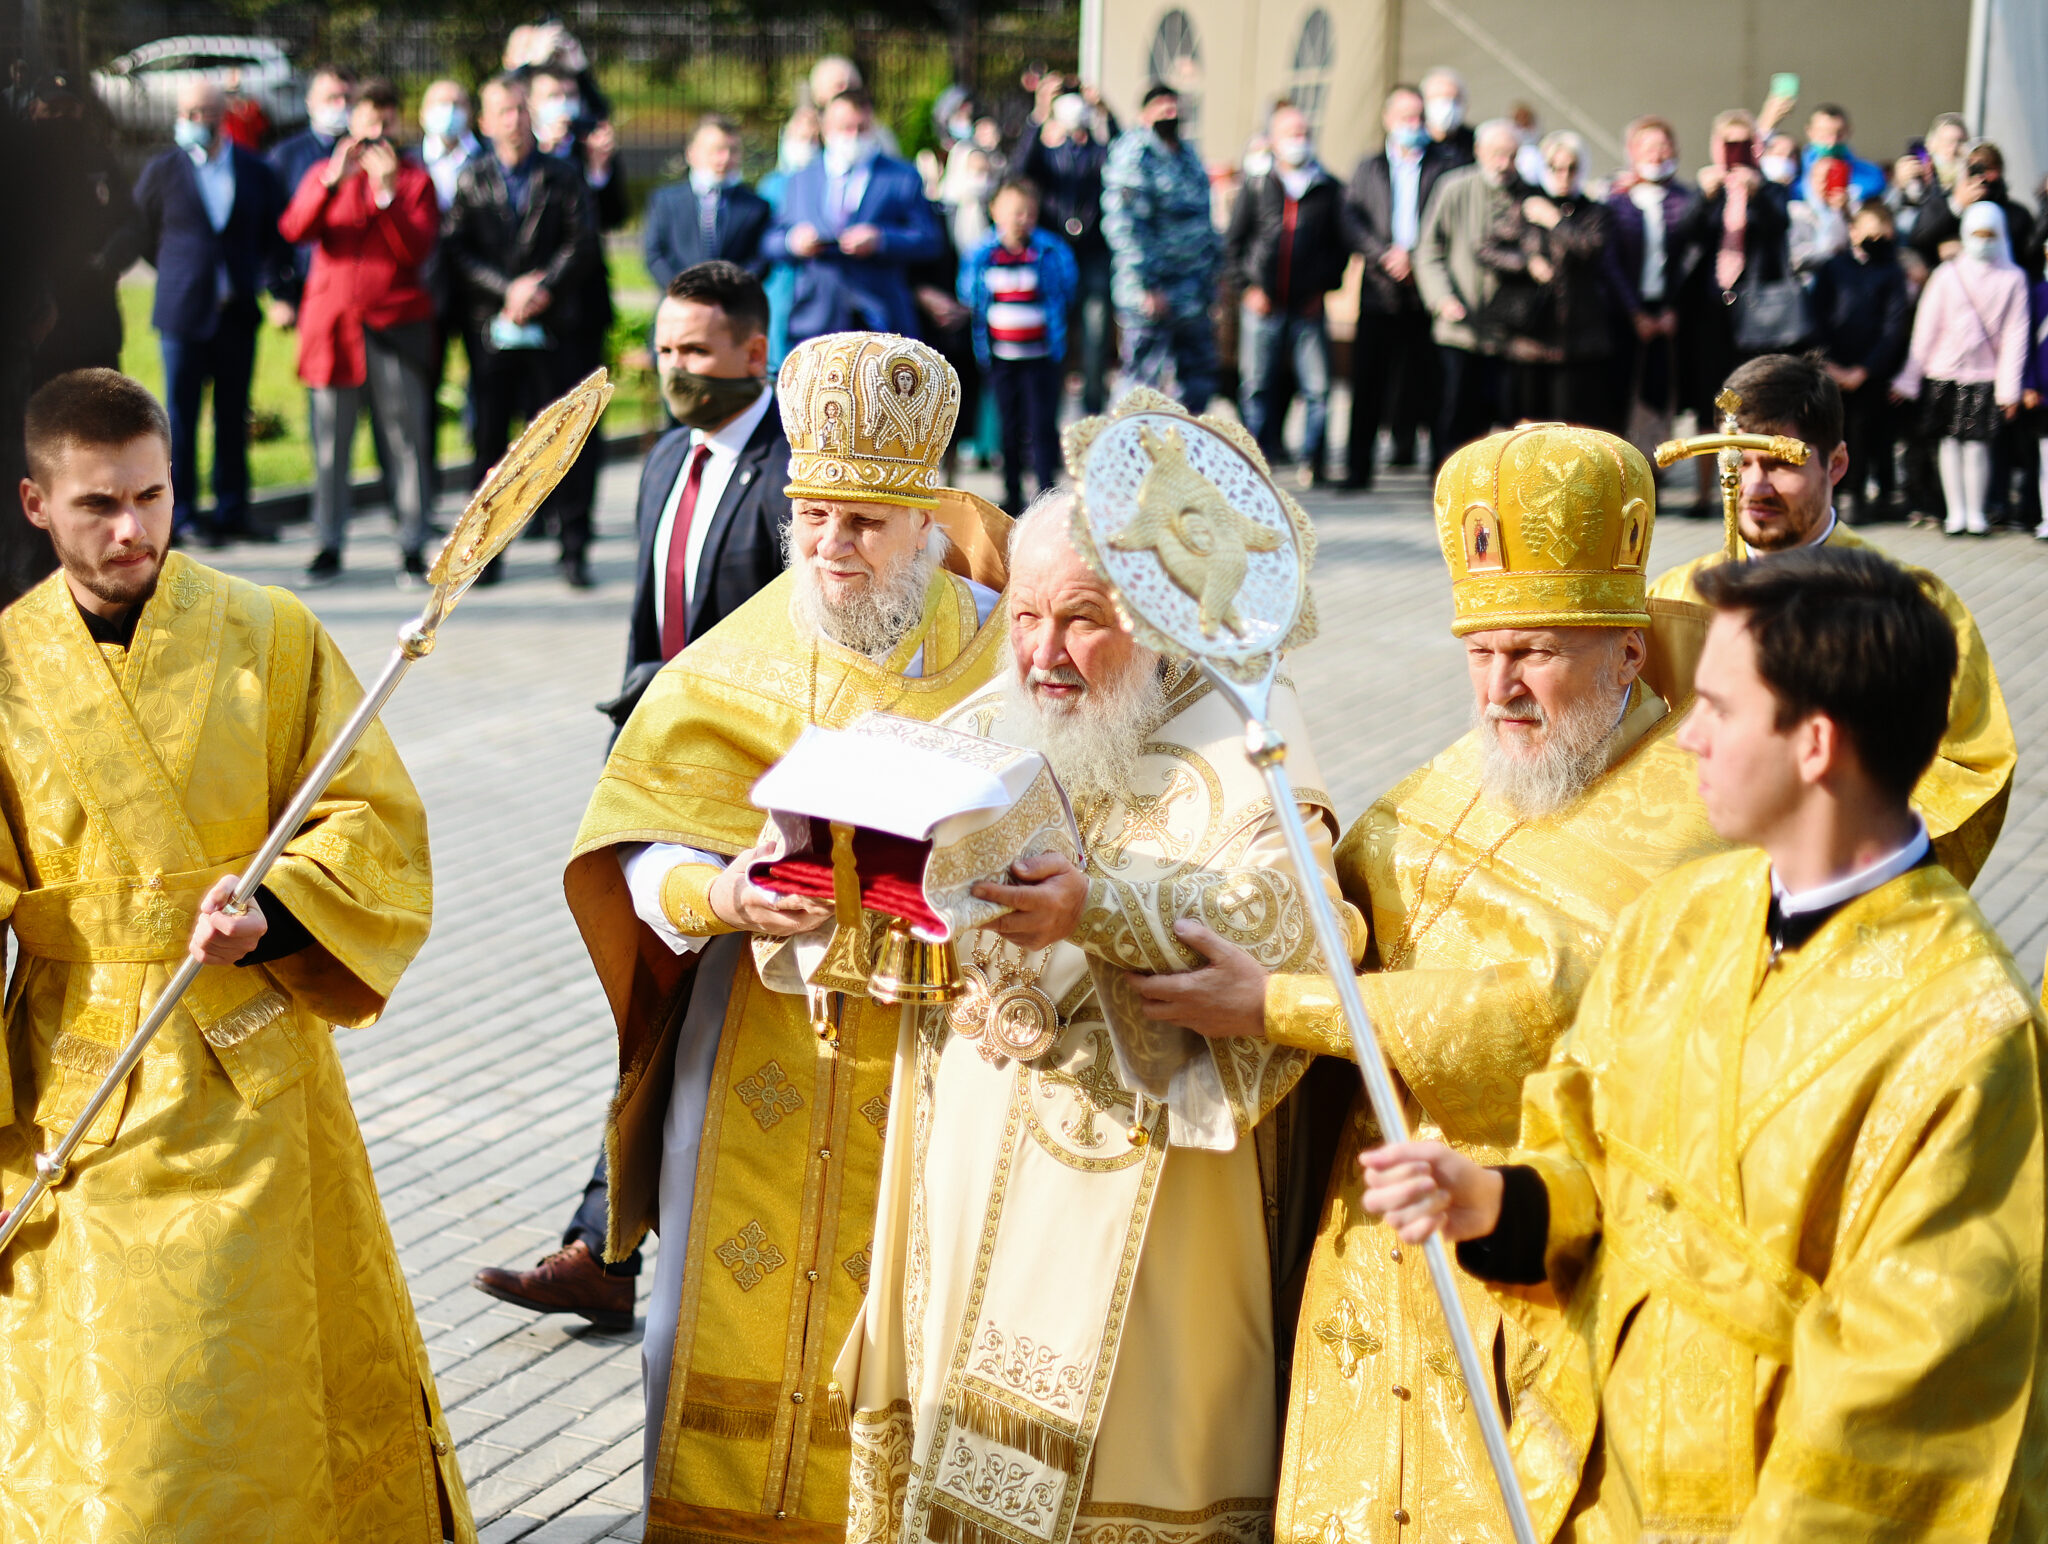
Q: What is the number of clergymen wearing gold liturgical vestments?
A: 5